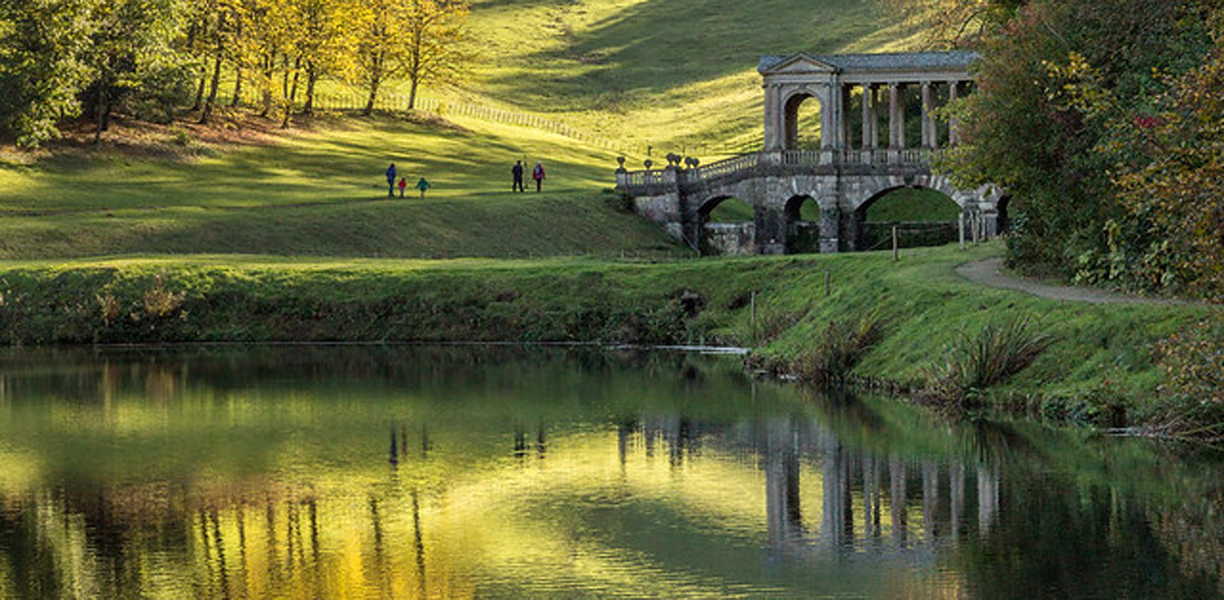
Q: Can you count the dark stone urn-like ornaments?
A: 6